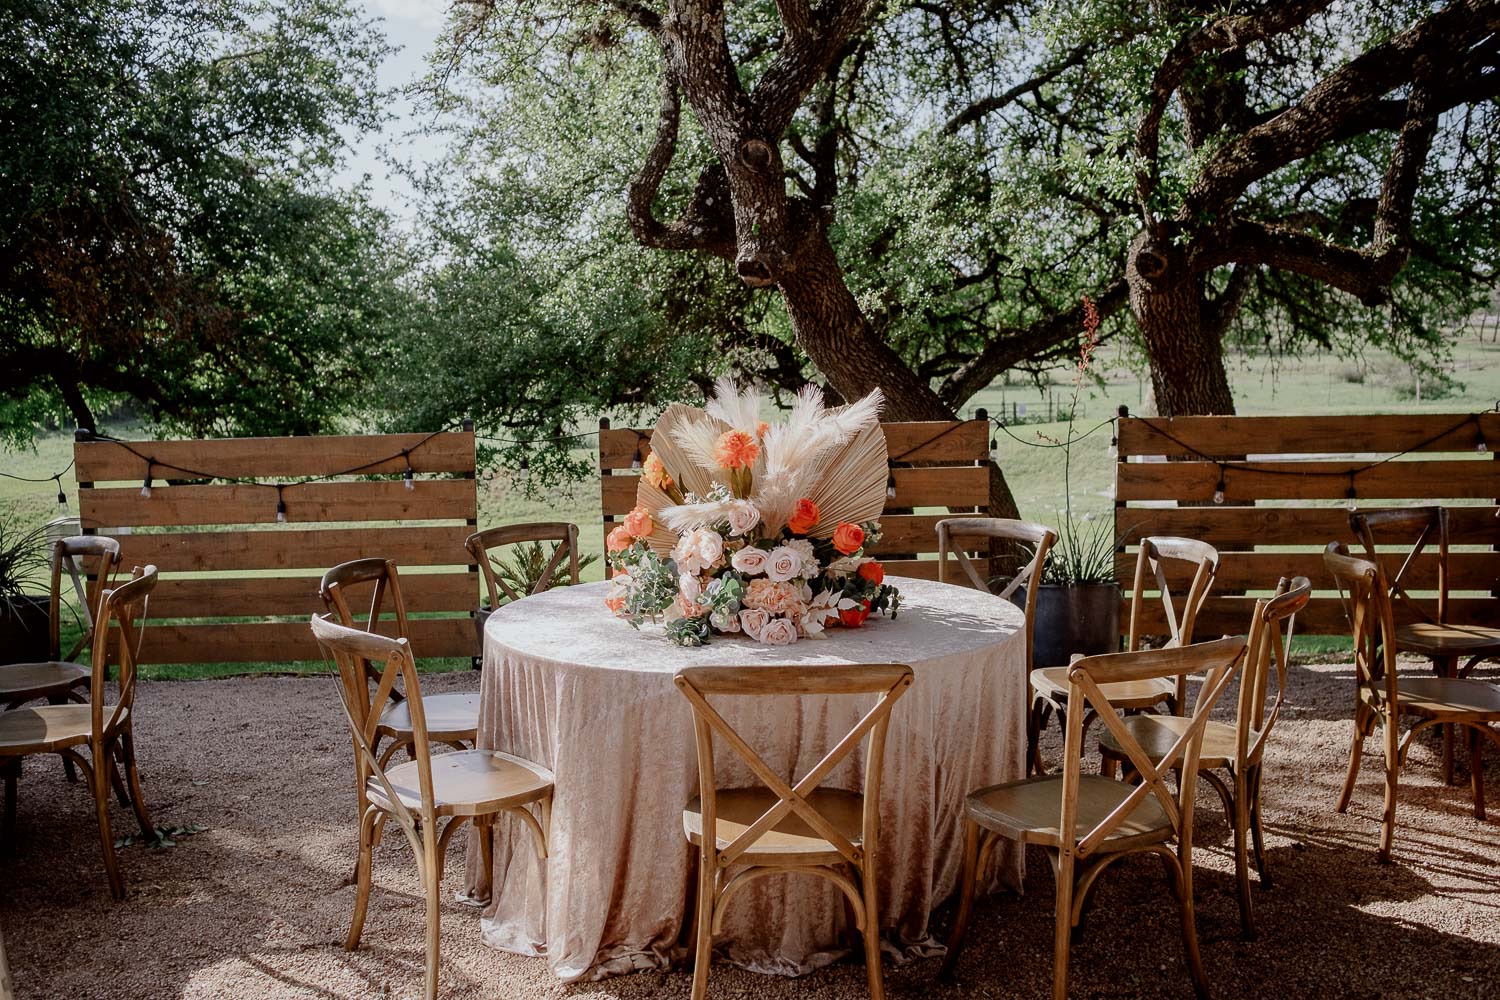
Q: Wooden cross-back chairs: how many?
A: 12